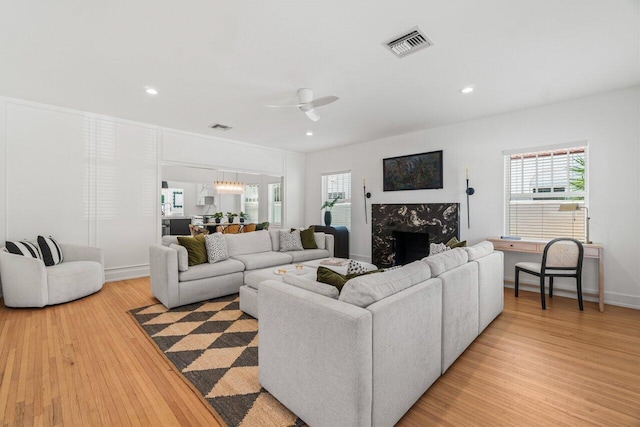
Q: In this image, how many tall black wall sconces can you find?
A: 2